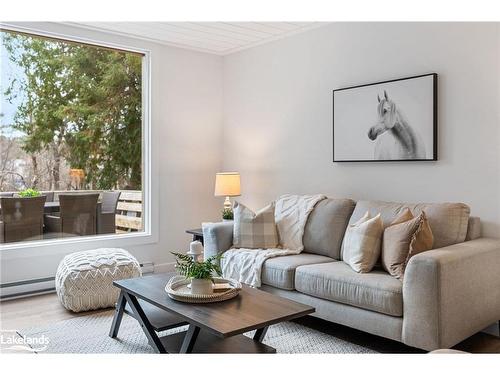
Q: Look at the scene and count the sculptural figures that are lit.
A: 0